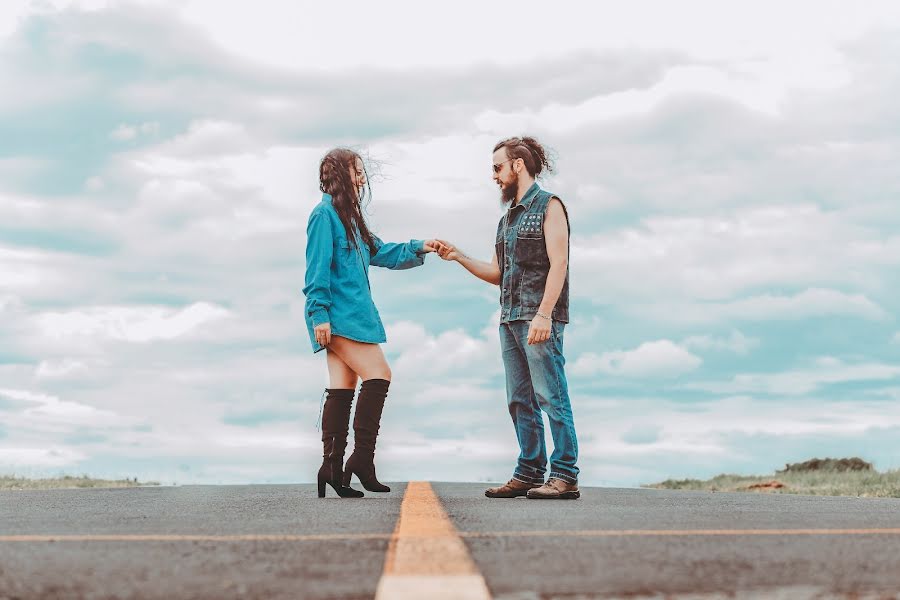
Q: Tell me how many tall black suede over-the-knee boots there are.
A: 2